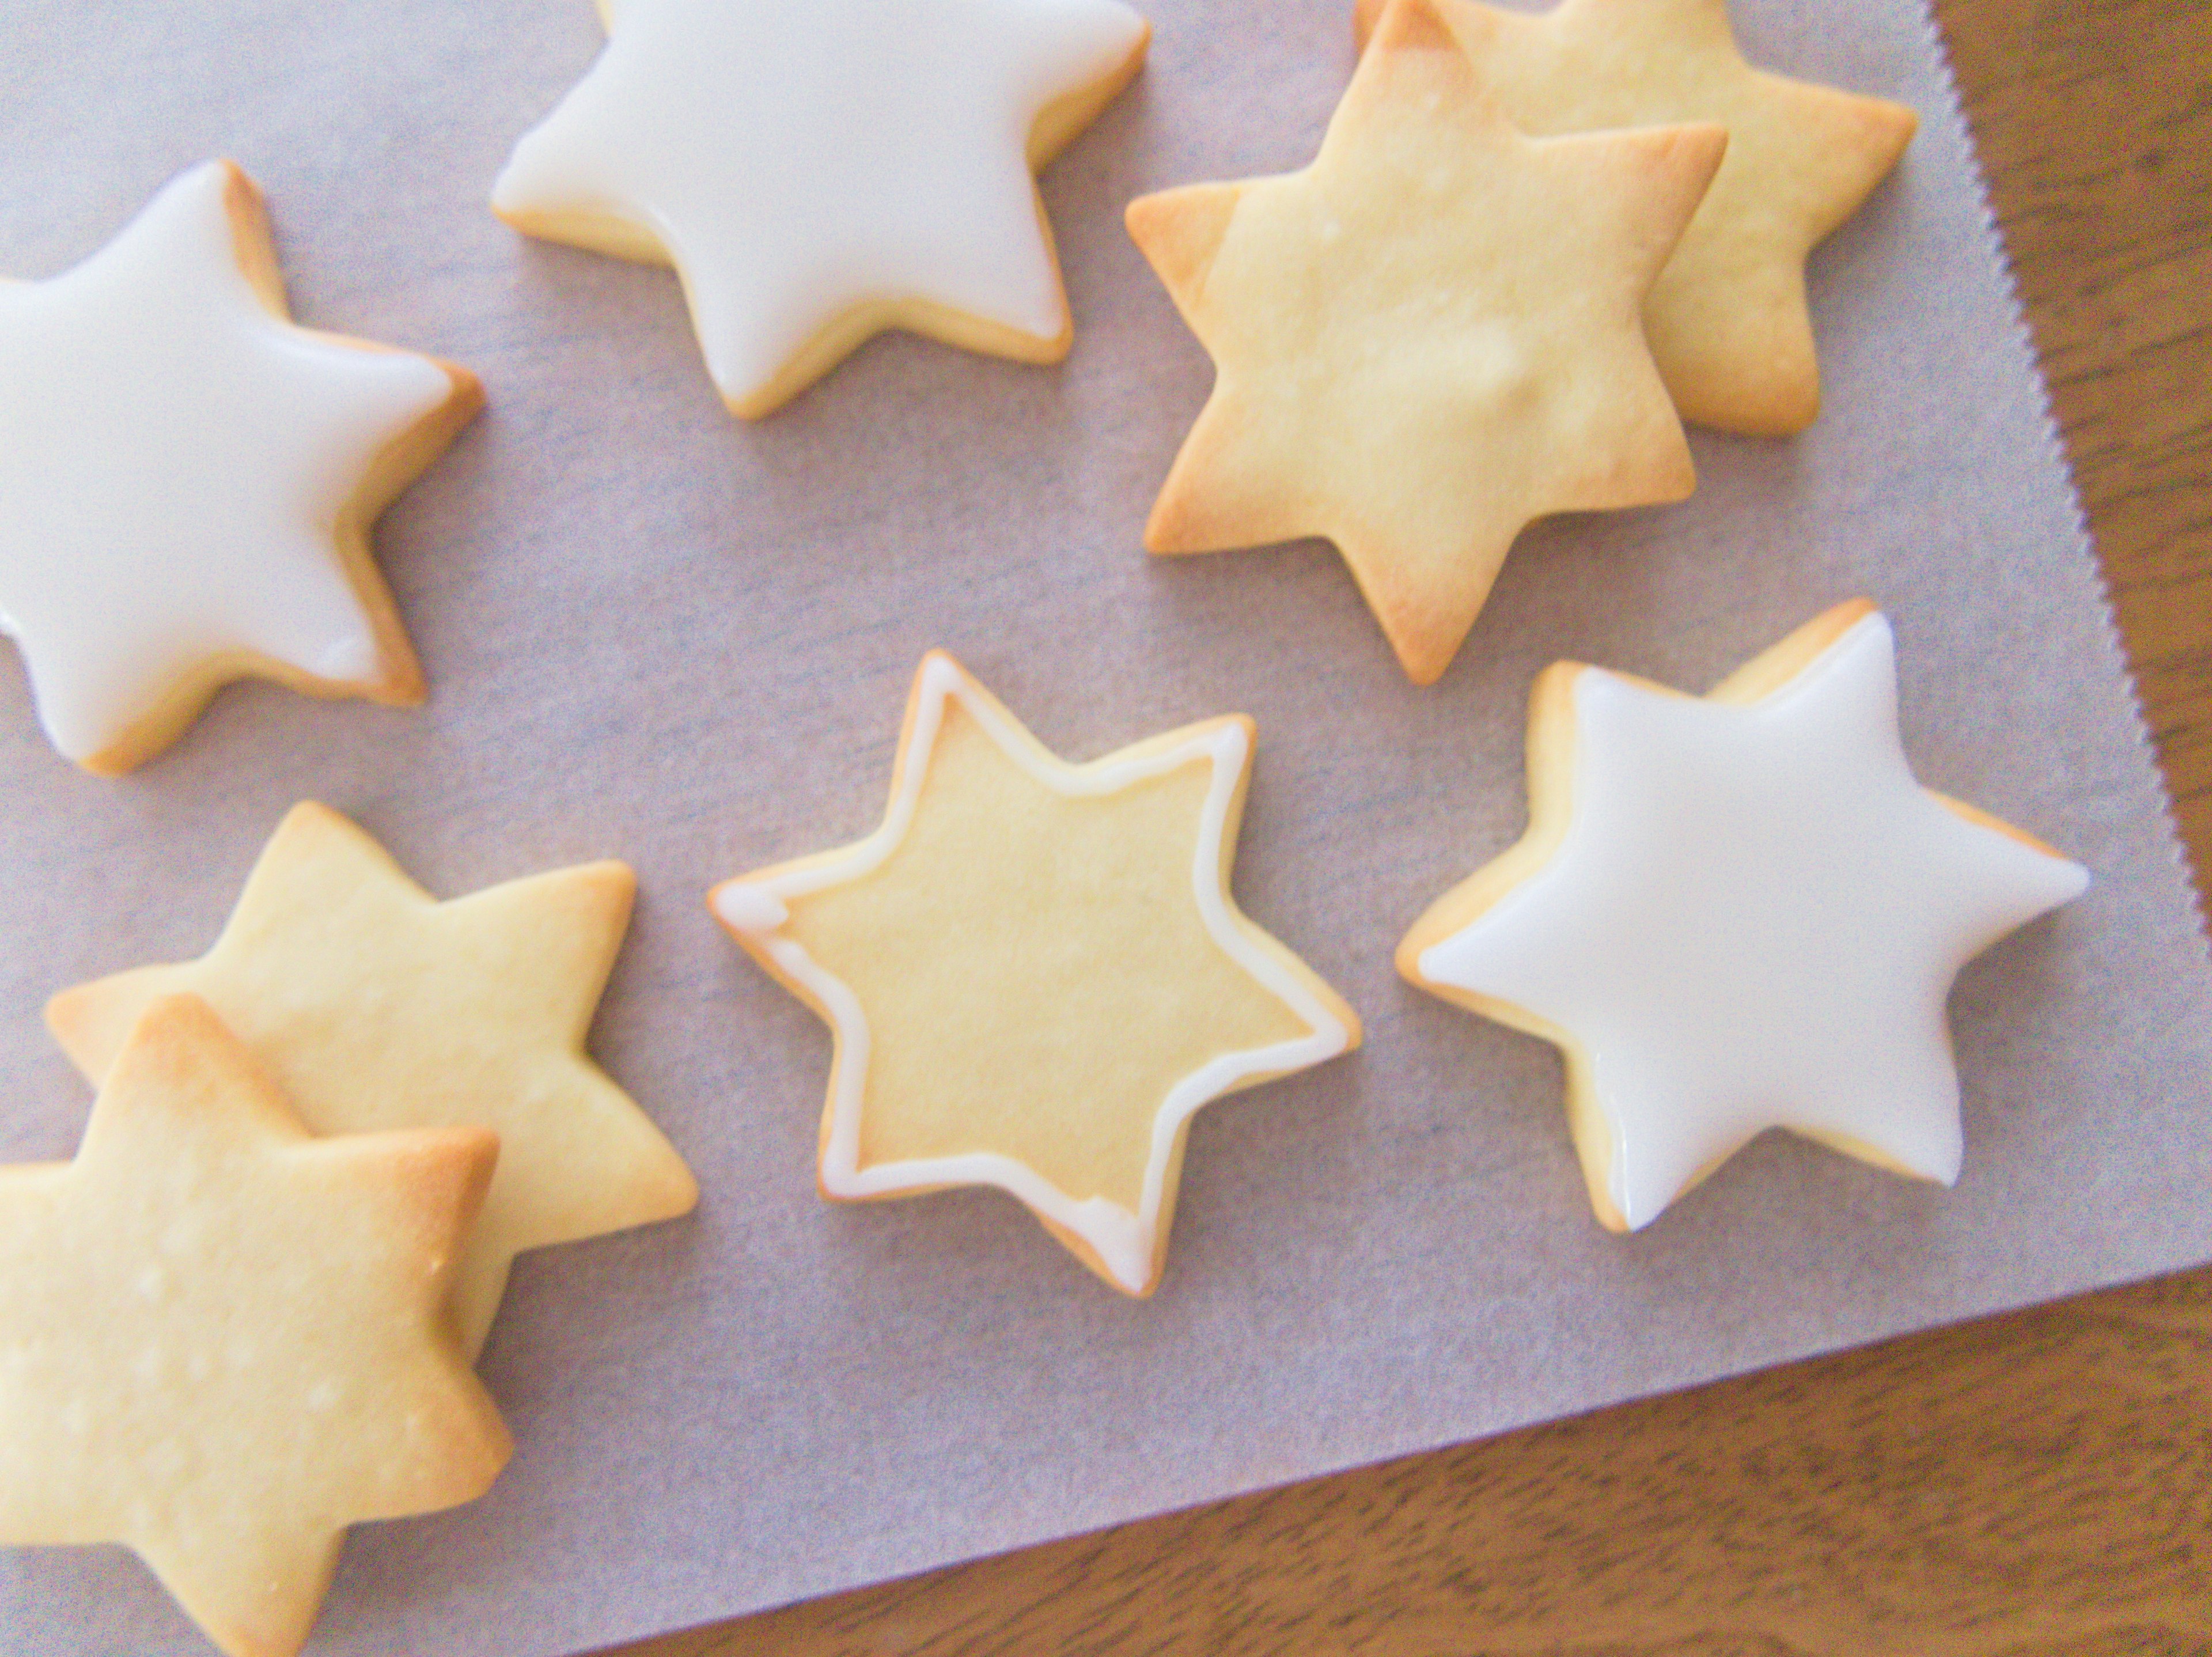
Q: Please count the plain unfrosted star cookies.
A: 4